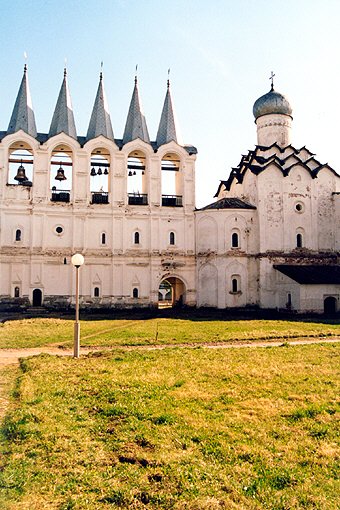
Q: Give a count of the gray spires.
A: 5